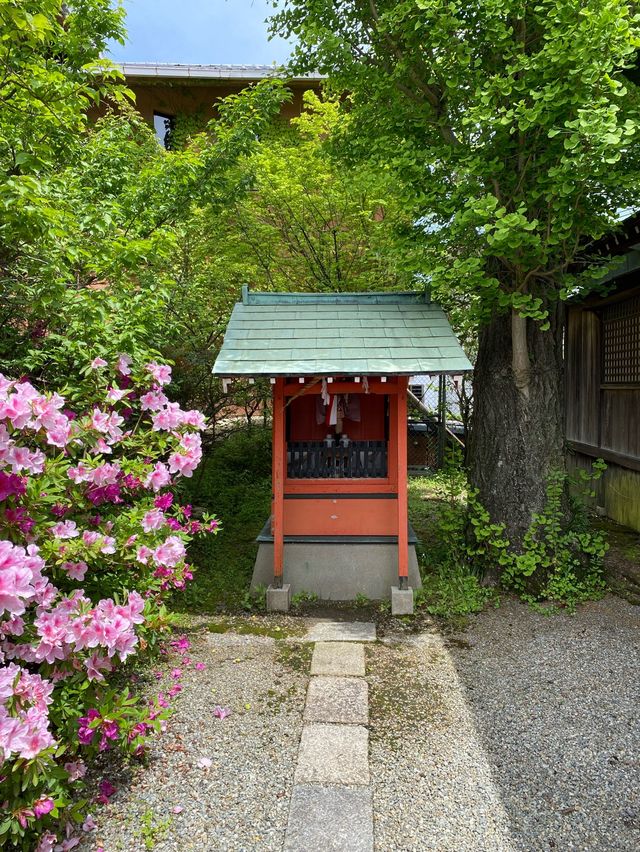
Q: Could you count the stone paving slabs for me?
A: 5